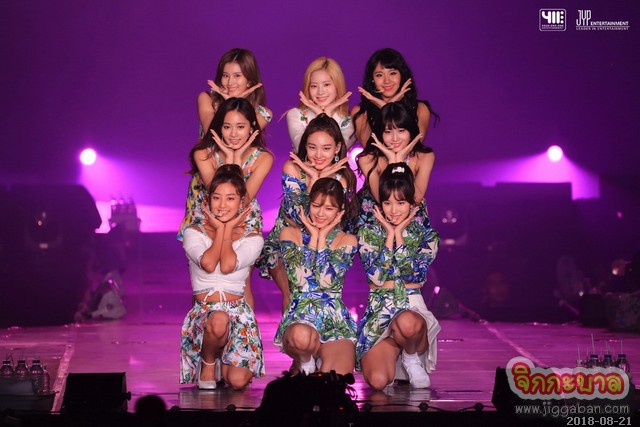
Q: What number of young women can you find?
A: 9